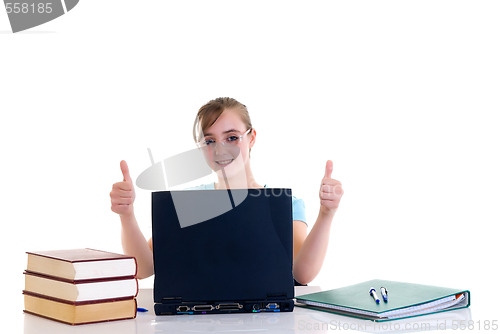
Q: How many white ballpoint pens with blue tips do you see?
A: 2